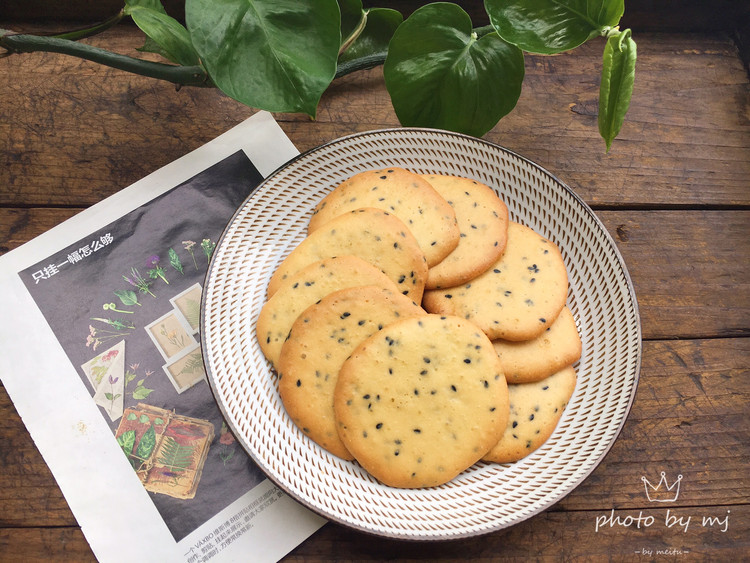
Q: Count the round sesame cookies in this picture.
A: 9